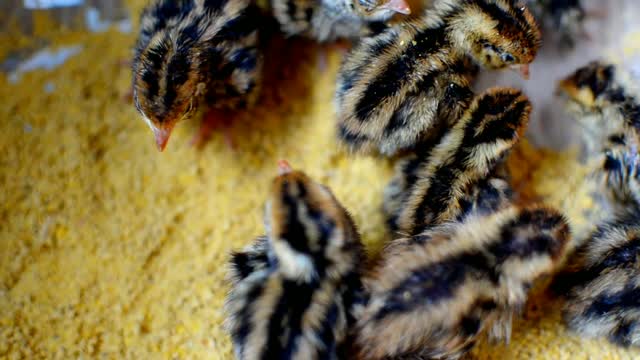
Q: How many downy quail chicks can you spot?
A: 9